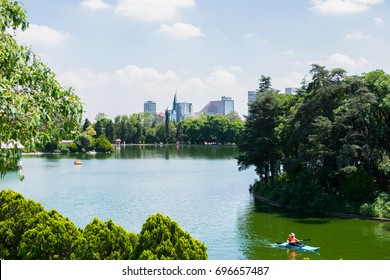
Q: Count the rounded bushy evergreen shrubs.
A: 4